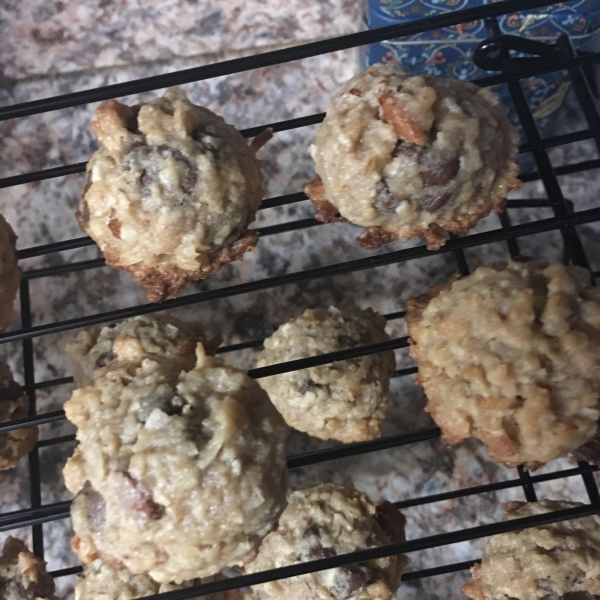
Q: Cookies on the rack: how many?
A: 12